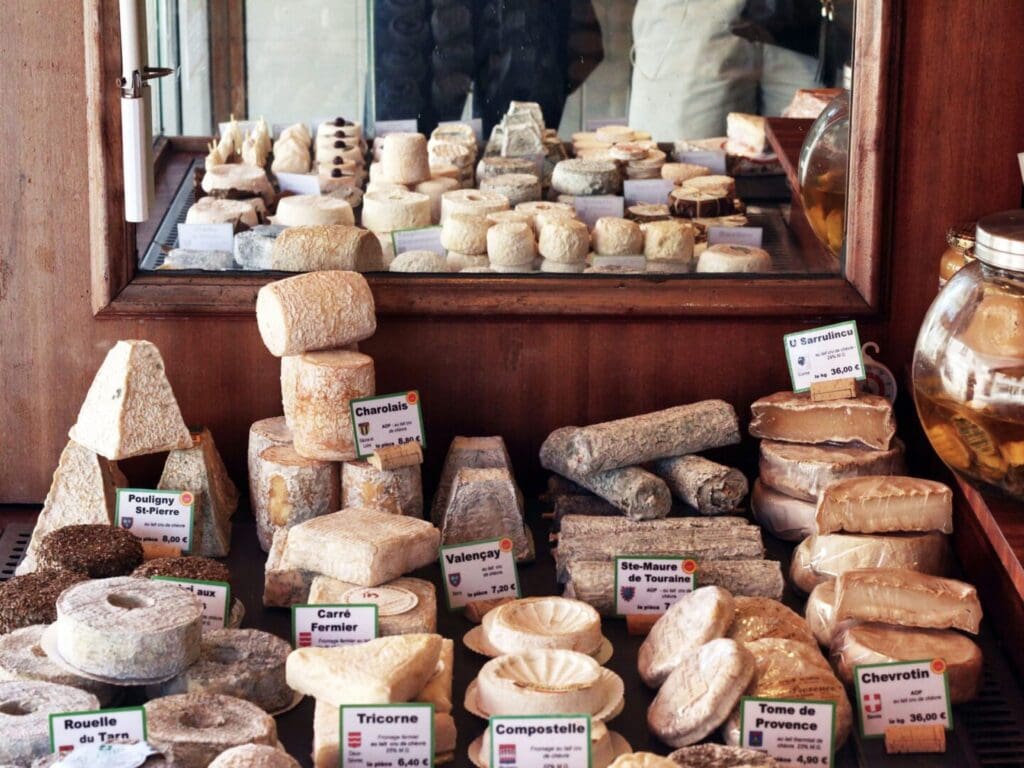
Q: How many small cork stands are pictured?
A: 6